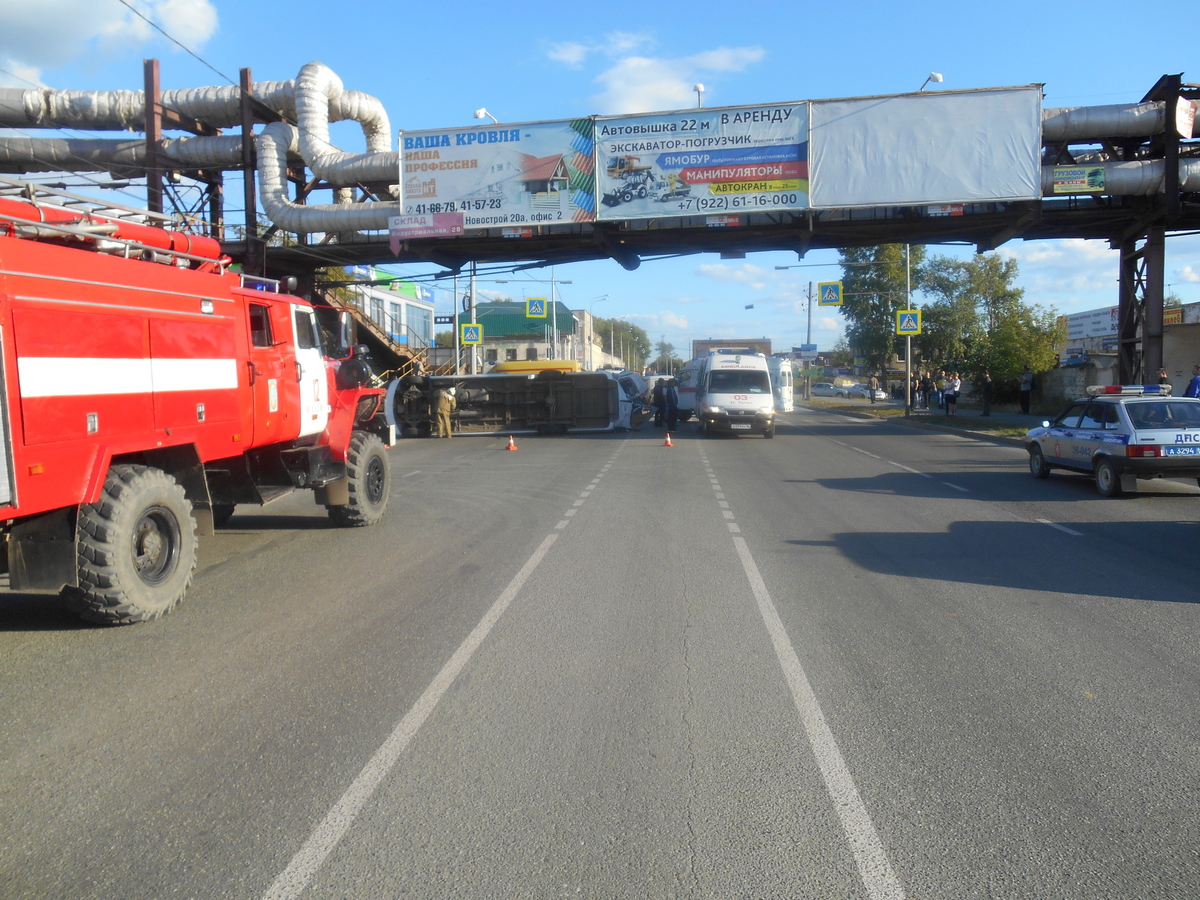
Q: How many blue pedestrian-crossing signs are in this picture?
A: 4